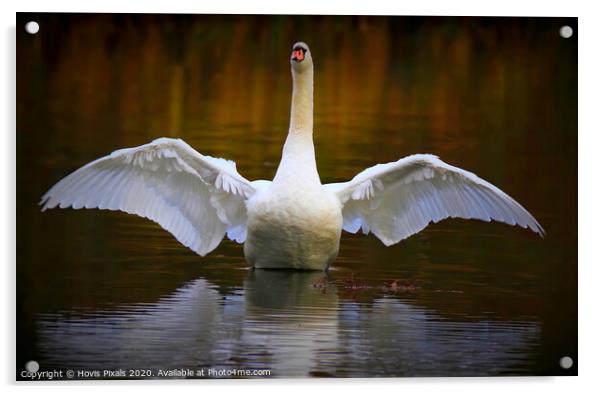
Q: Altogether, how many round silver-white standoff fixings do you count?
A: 4